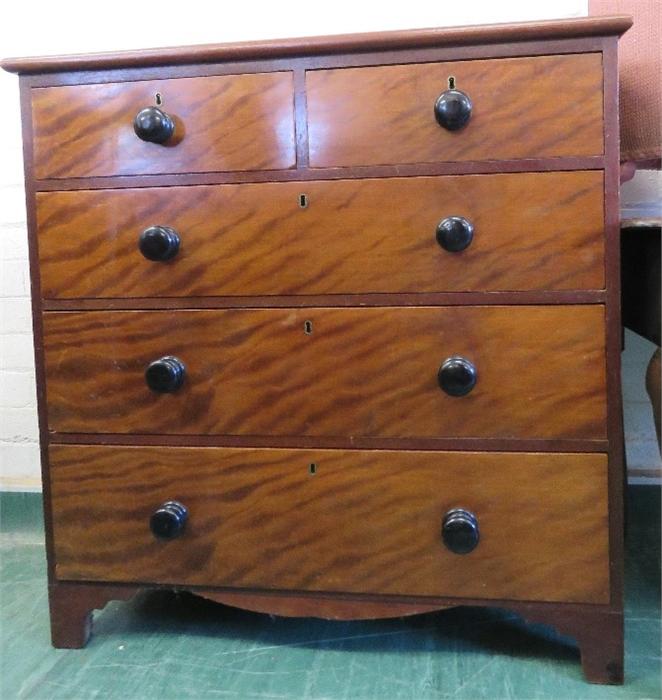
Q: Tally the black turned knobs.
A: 8